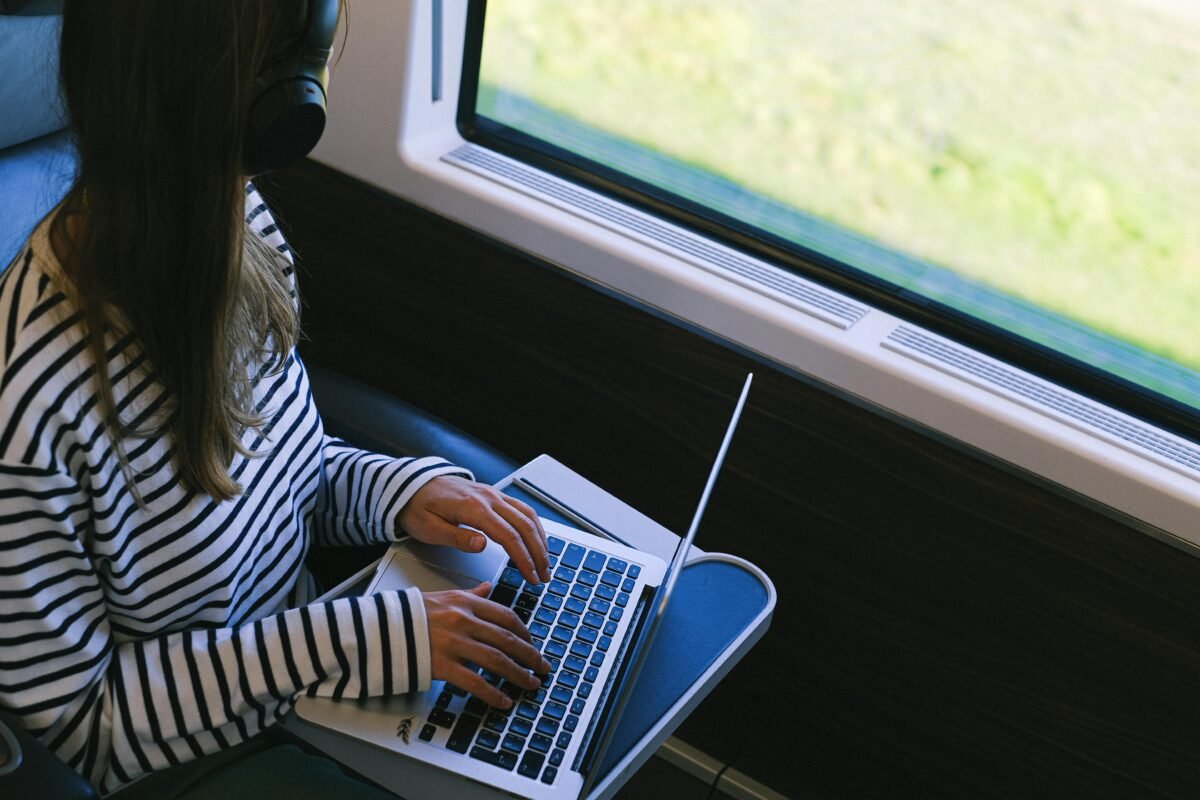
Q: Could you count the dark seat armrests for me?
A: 2